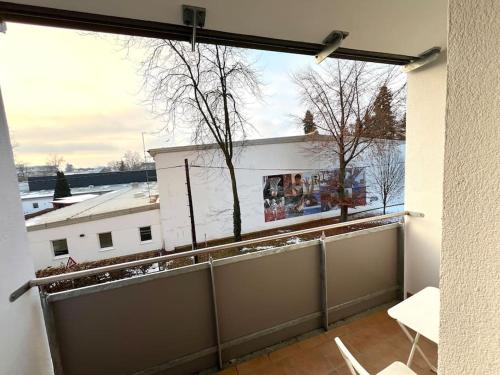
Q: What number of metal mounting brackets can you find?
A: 3